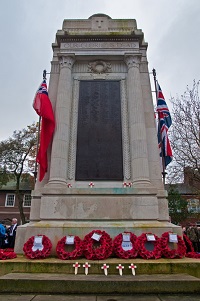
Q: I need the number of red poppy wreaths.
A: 6